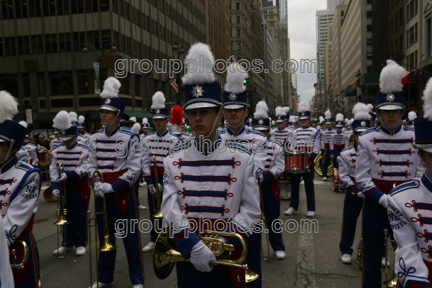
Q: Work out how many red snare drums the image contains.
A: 1